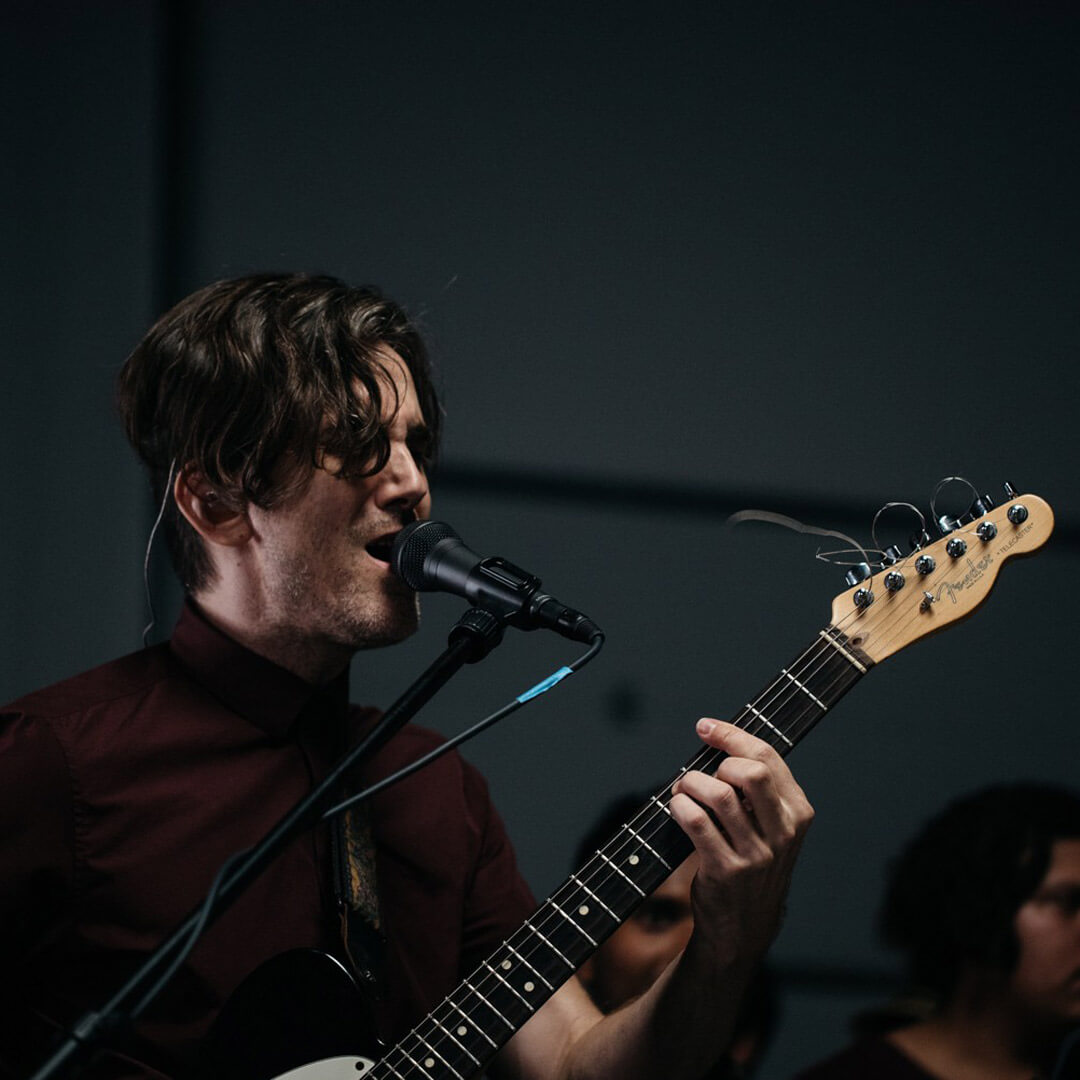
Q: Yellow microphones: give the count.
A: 0